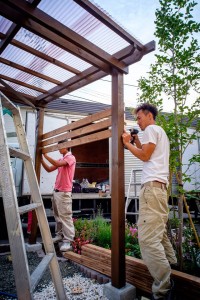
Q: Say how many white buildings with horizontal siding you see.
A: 1